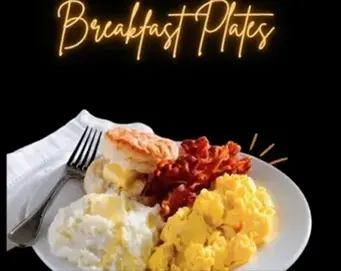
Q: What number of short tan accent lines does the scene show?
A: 3